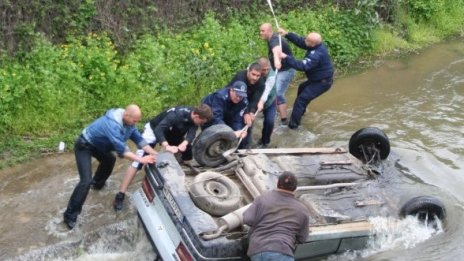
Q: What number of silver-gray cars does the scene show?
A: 1